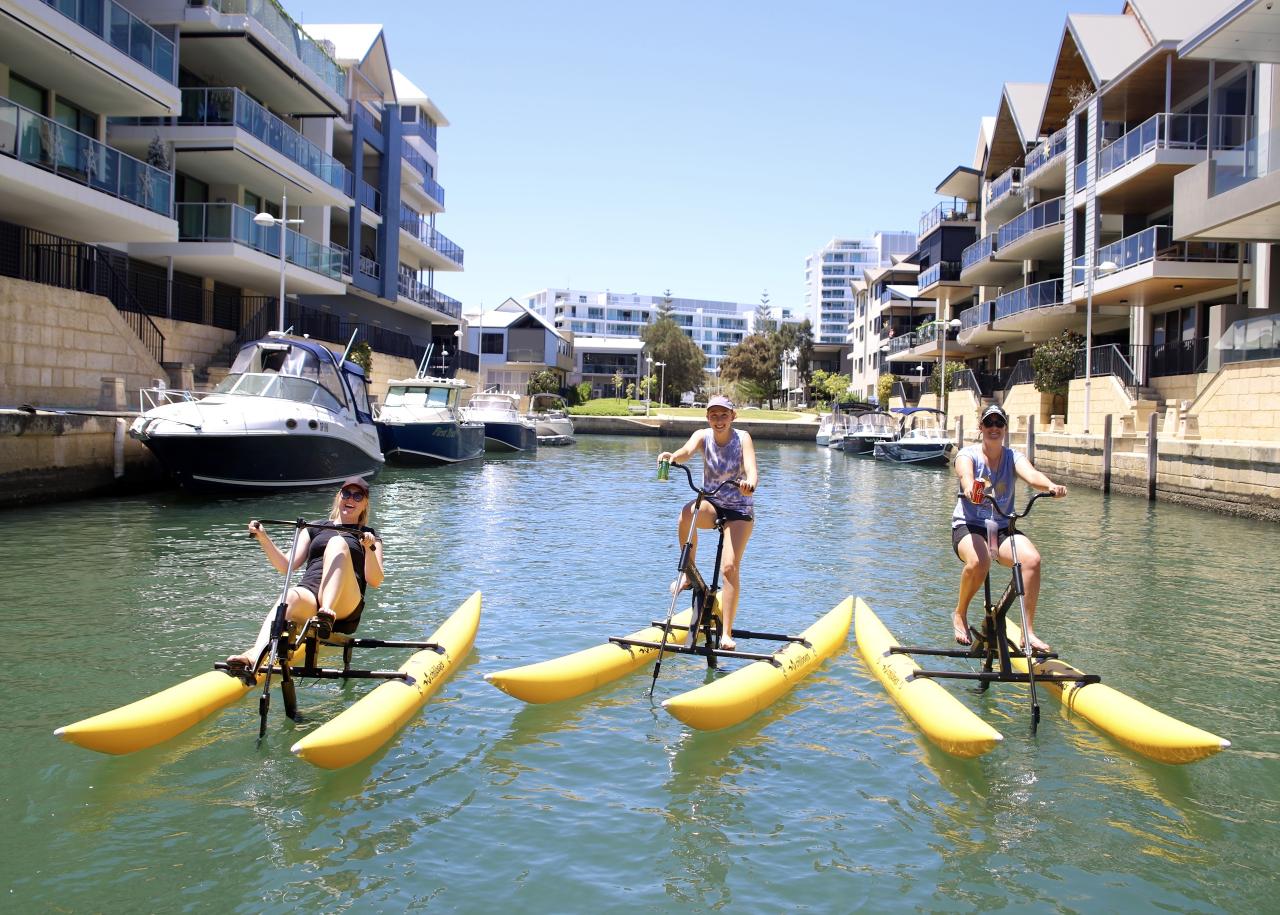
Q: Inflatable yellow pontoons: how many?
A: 6